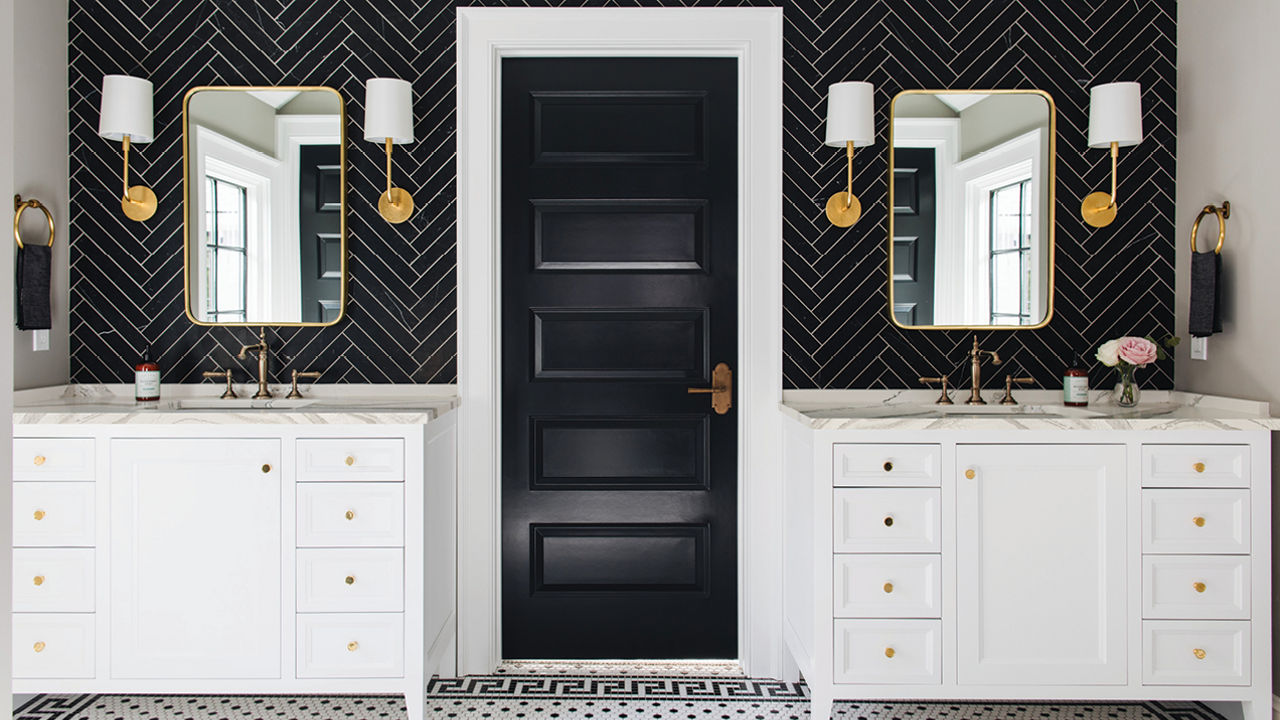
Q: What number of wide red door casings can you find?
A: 0